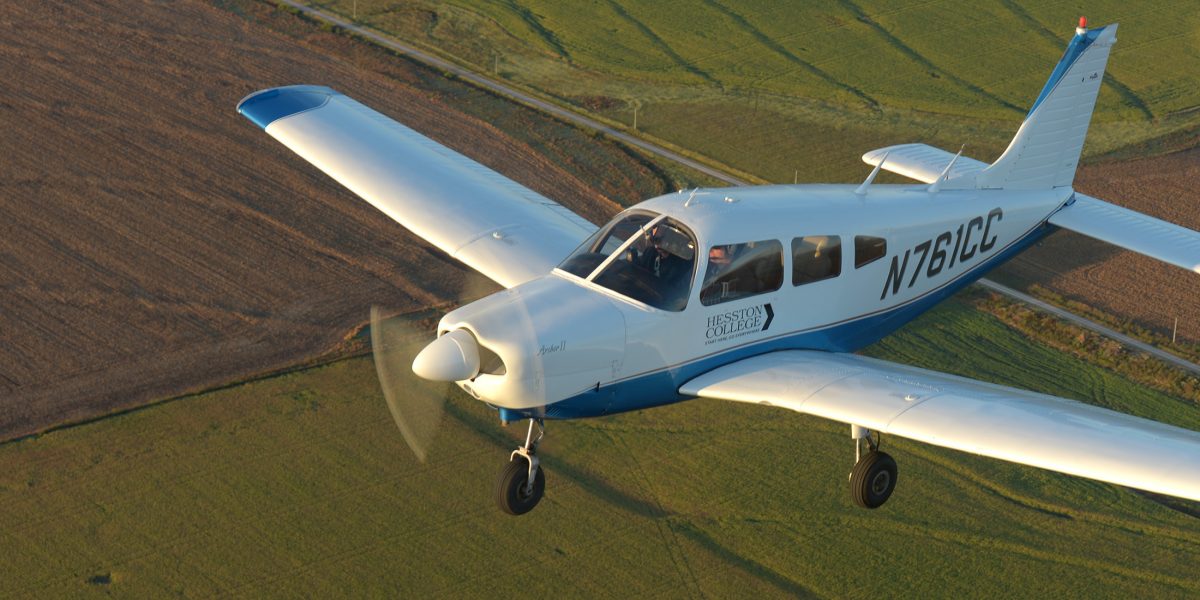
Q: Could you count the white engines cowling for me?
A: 1